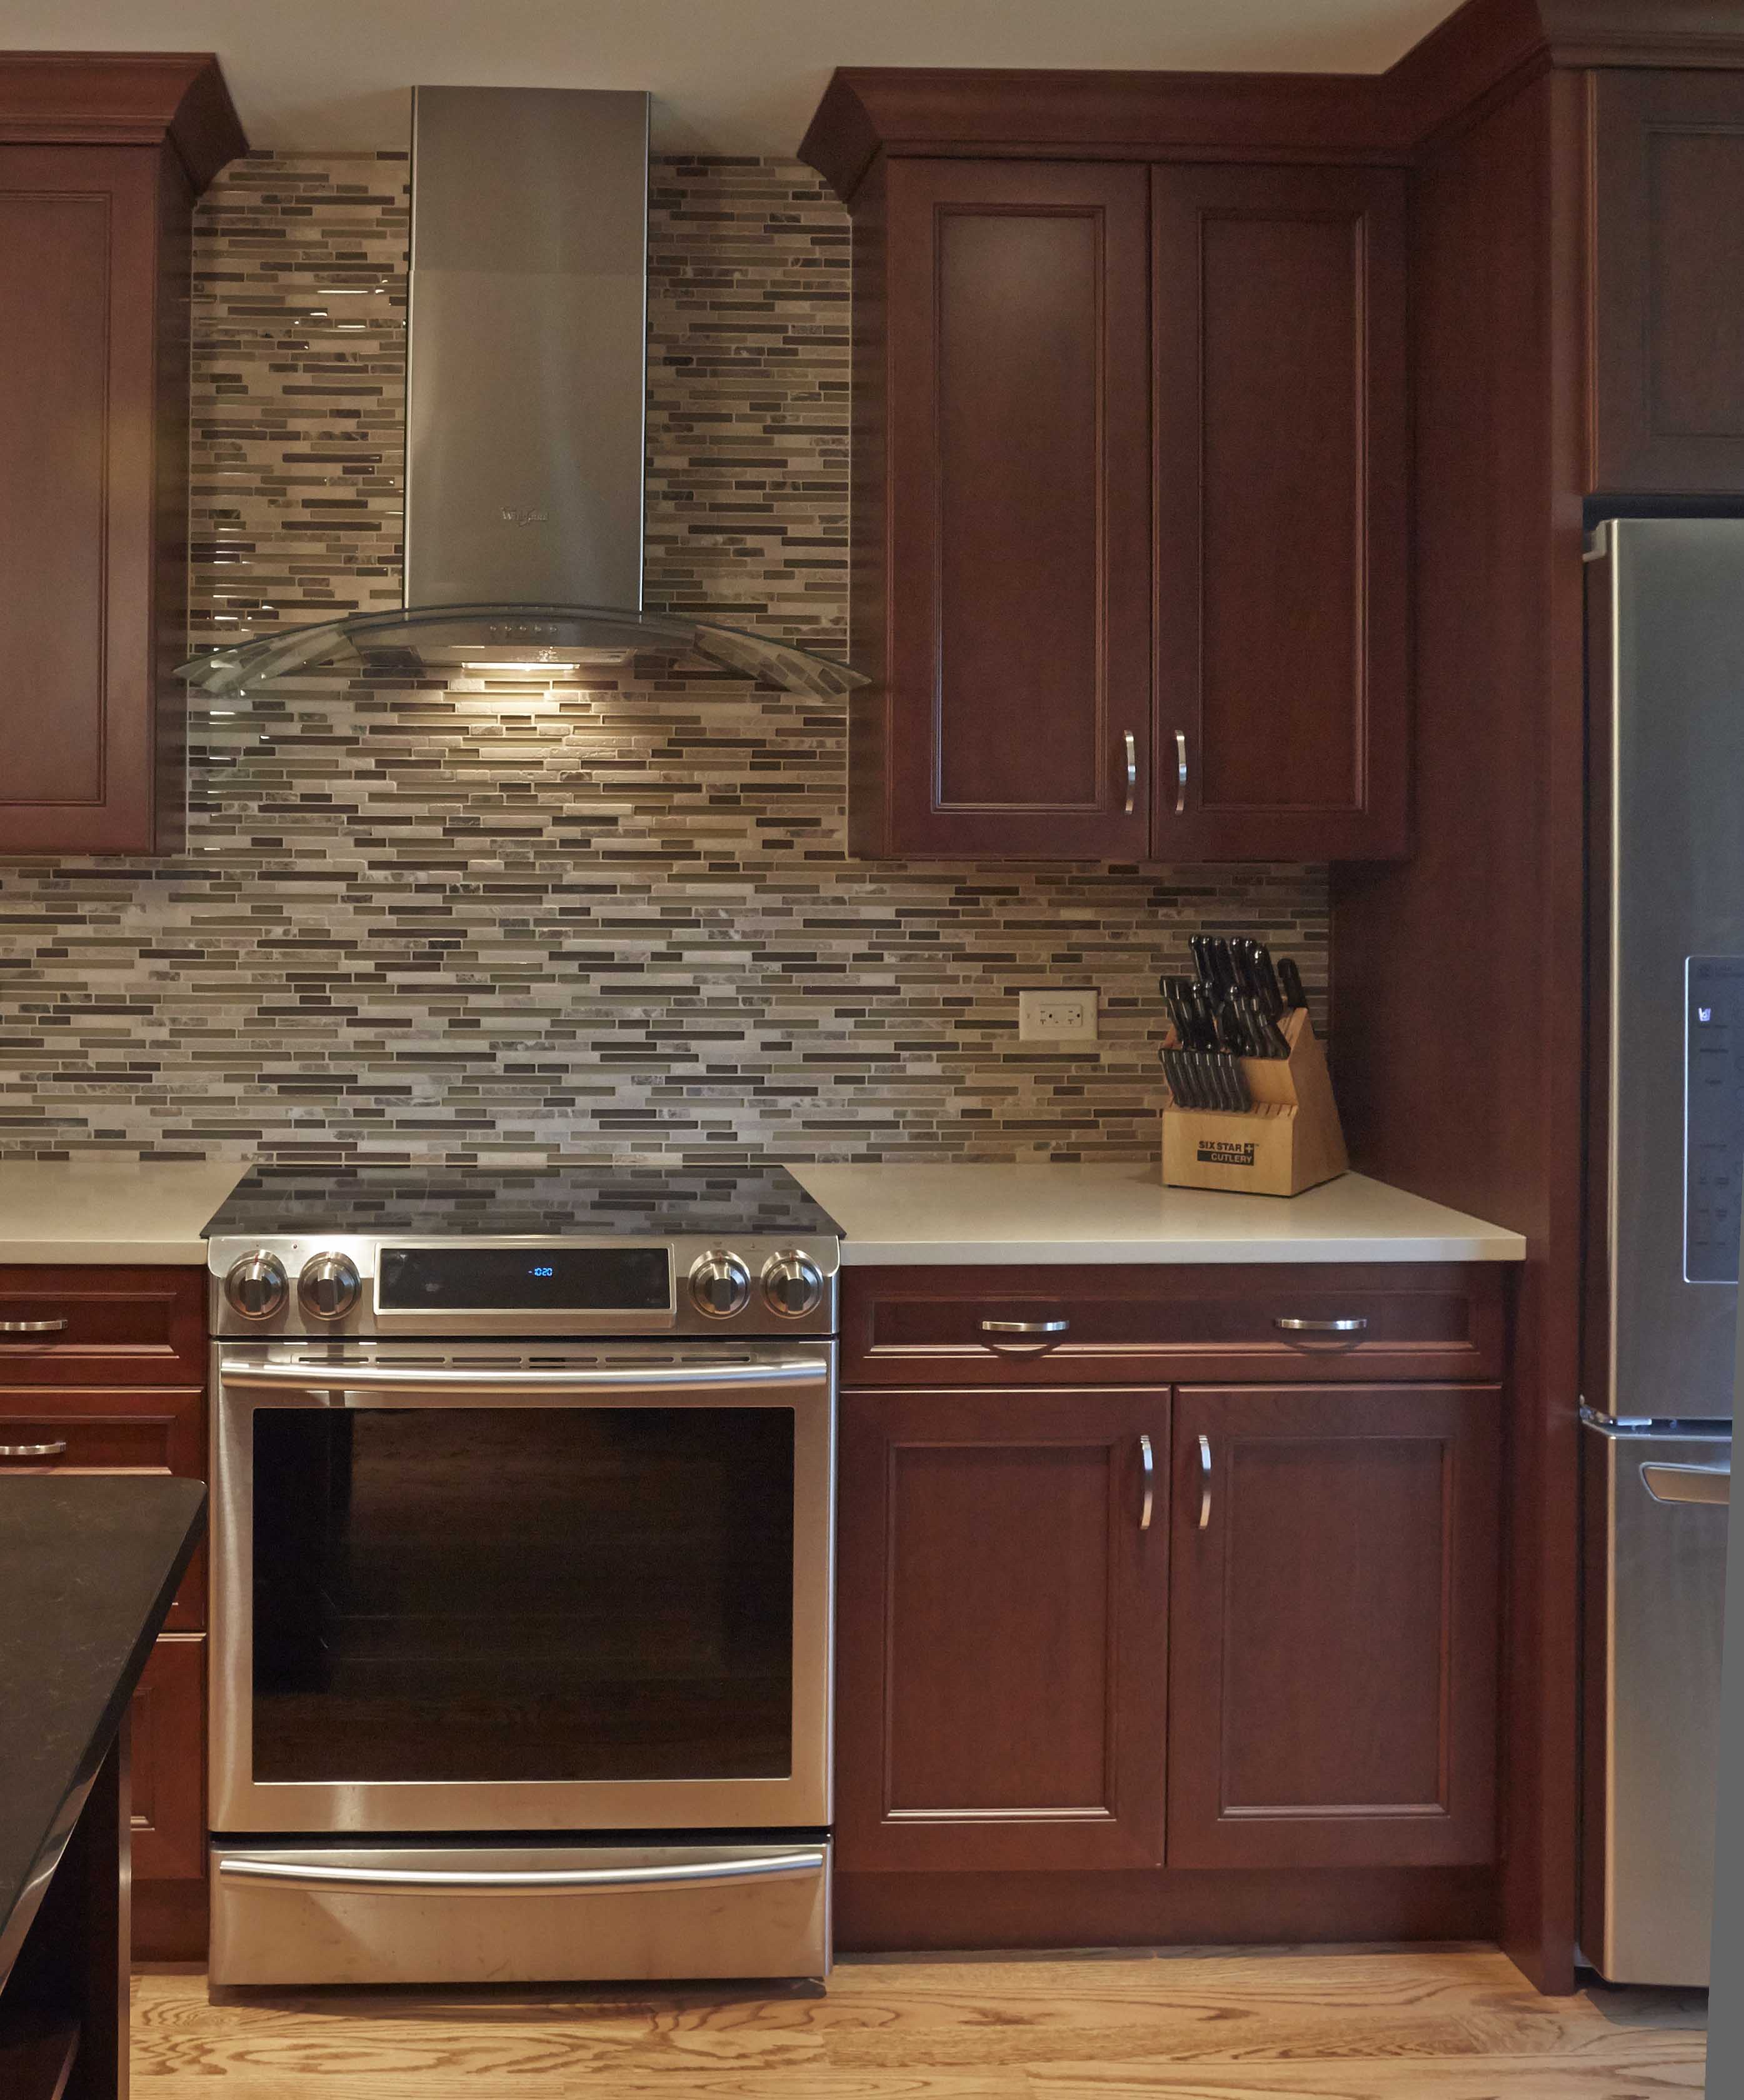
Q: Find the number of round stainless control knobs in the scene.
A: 4